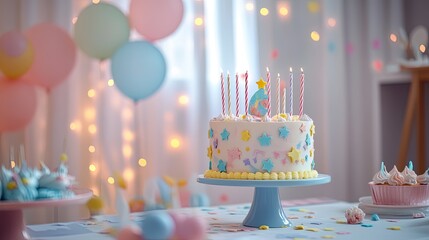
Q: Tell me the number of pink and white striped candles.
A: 5